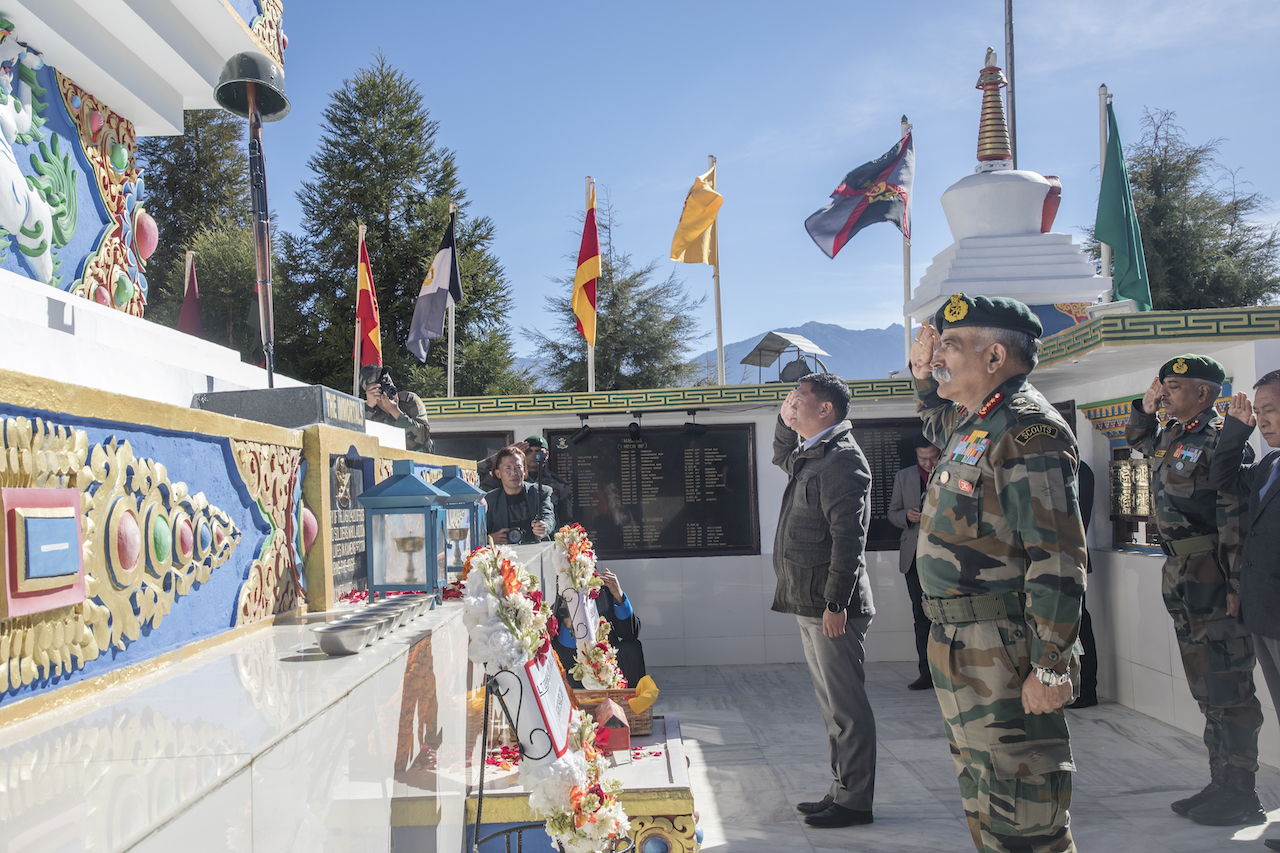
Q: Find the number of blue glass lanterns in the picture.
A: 2